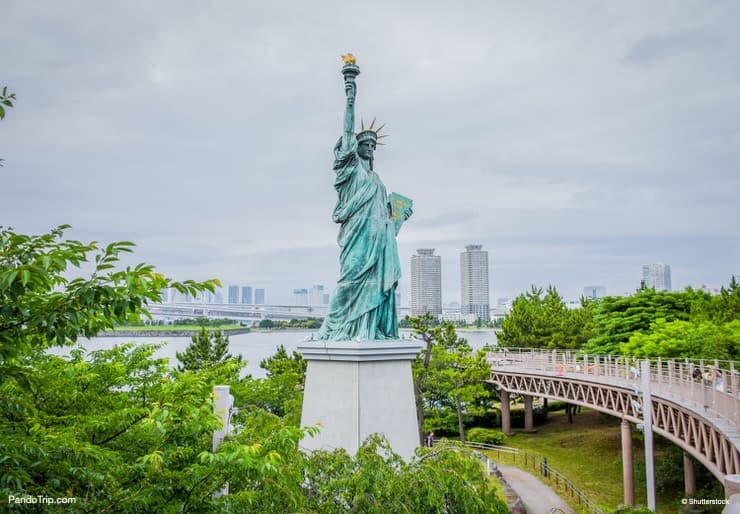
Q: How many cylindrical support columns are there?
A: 4